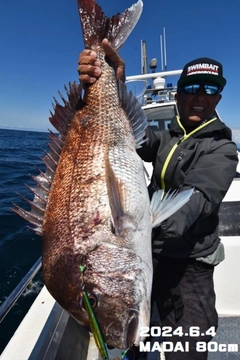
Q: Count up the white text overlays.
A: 2